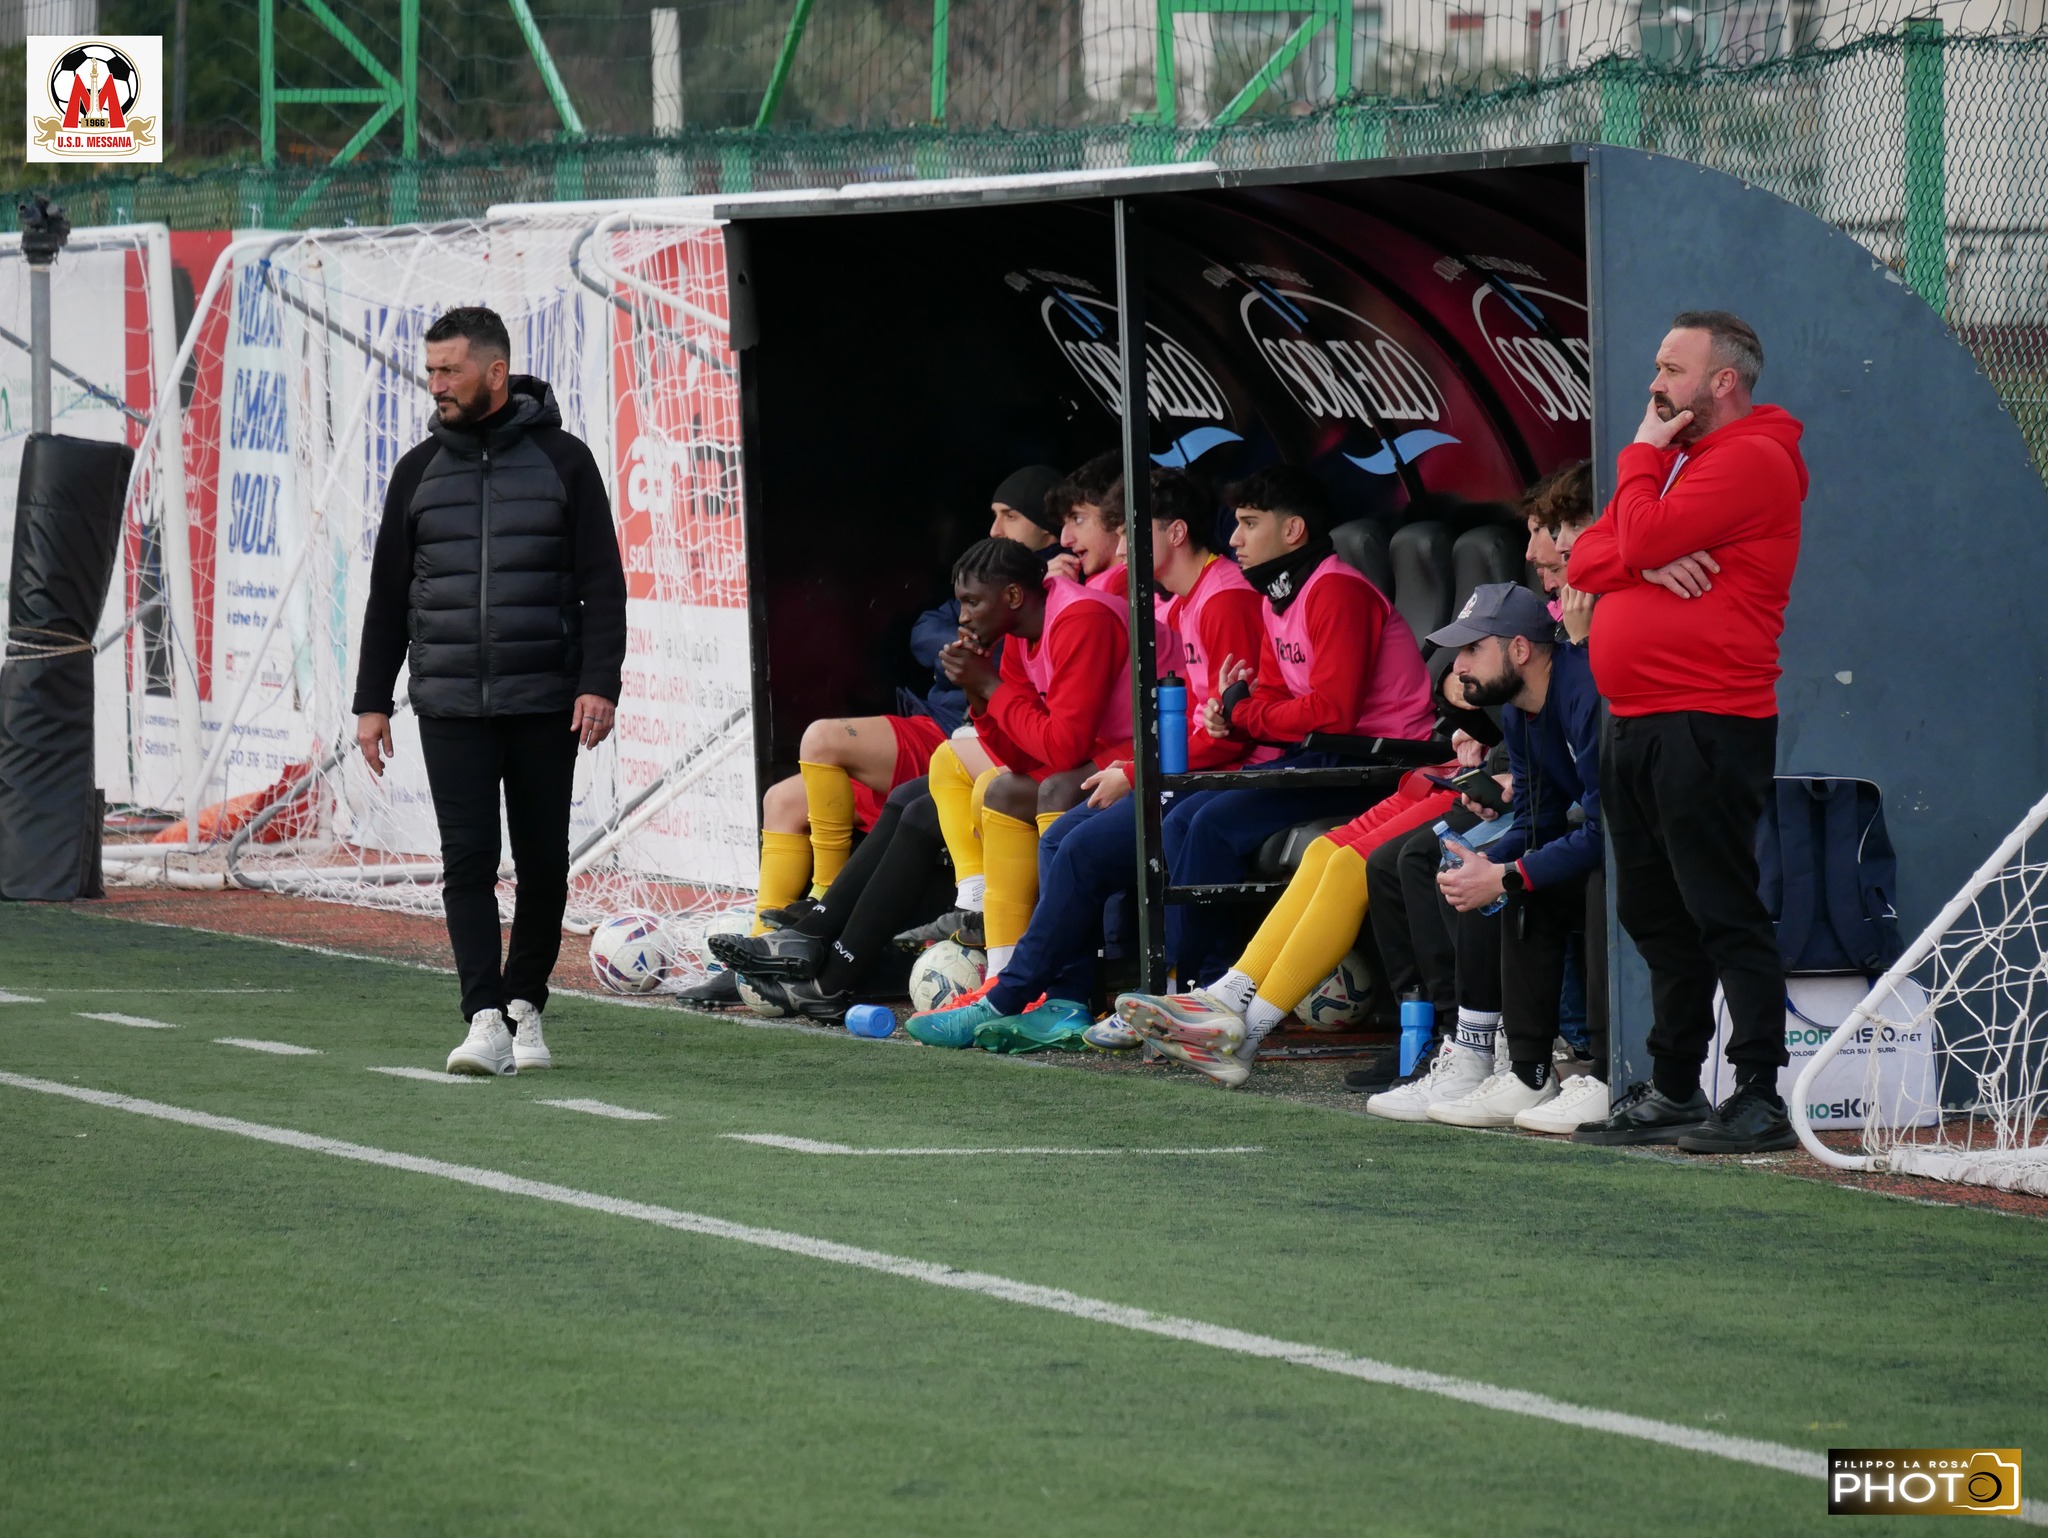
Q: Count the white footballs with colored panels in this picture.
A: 5